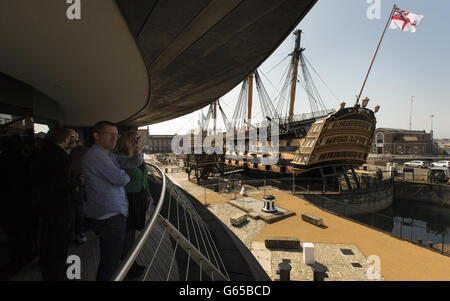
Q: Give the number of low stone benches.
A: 3